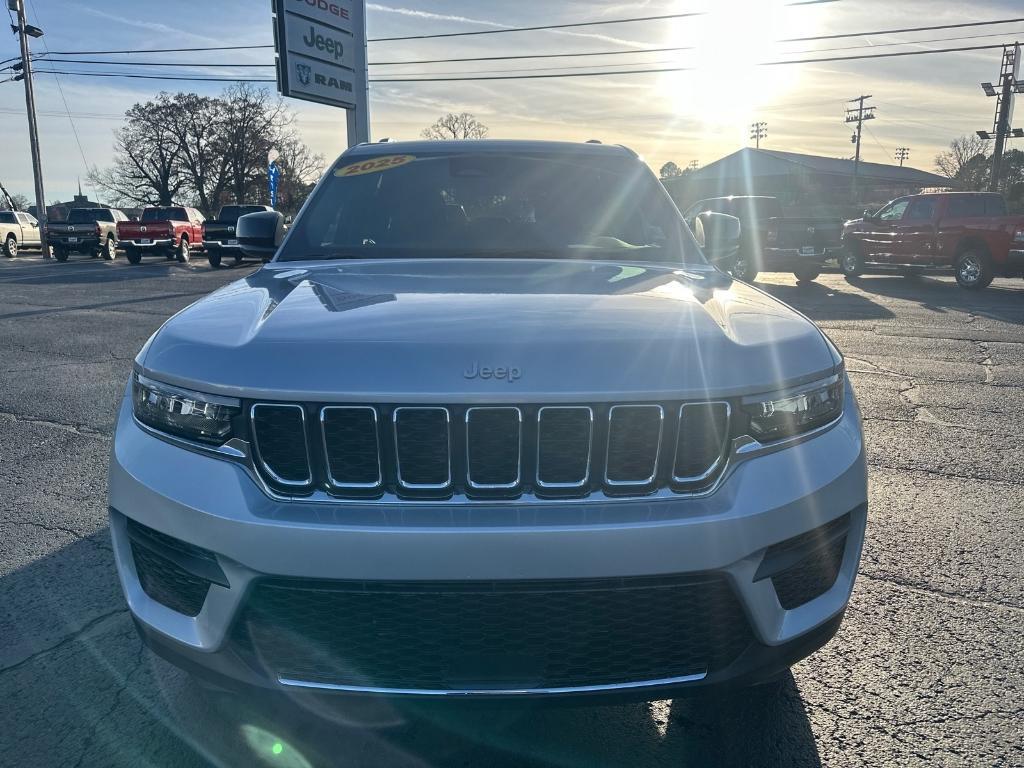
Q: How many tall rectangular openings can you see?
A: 7